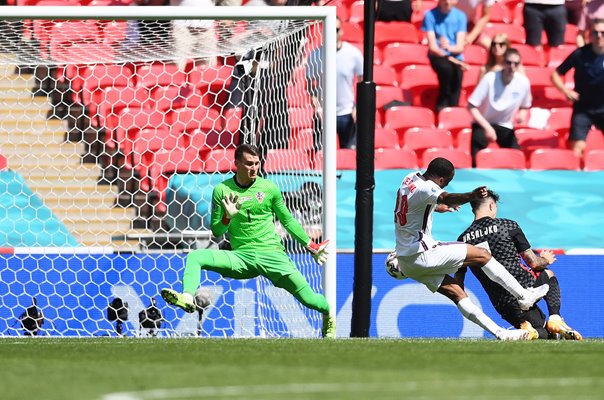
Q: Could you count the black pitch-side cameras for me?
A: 3